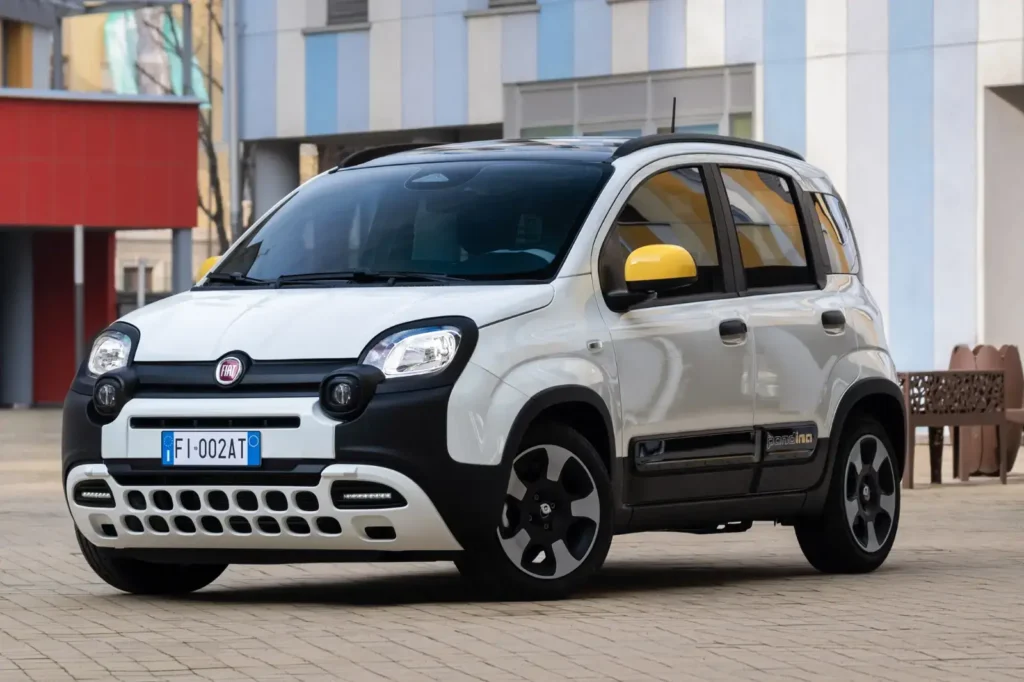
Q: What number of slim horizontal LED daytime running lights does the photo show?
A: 2